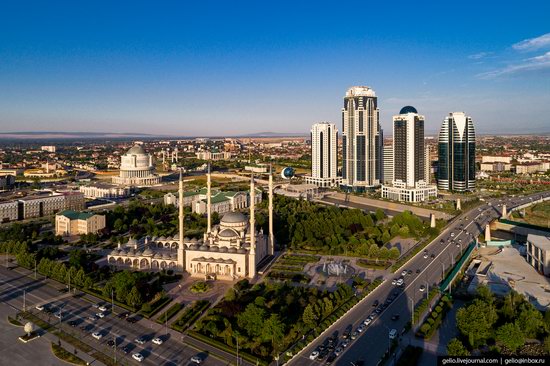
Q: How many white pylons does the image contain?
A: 4